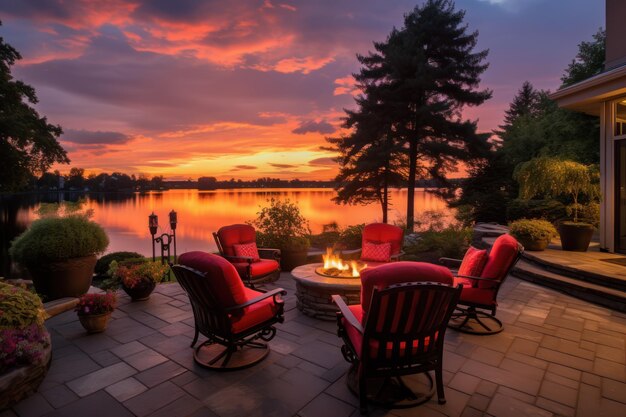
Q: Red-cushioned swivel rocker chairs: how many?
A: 5